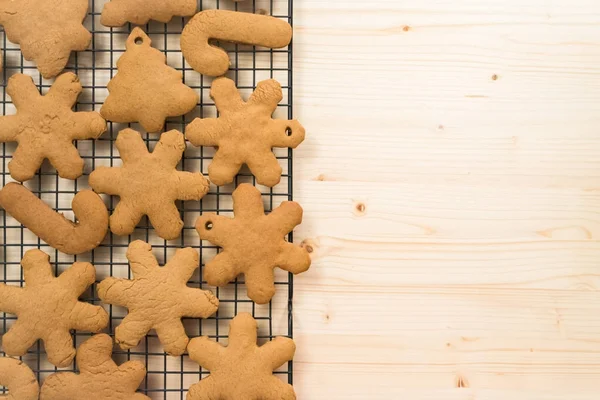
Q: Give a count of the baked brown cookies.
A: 14